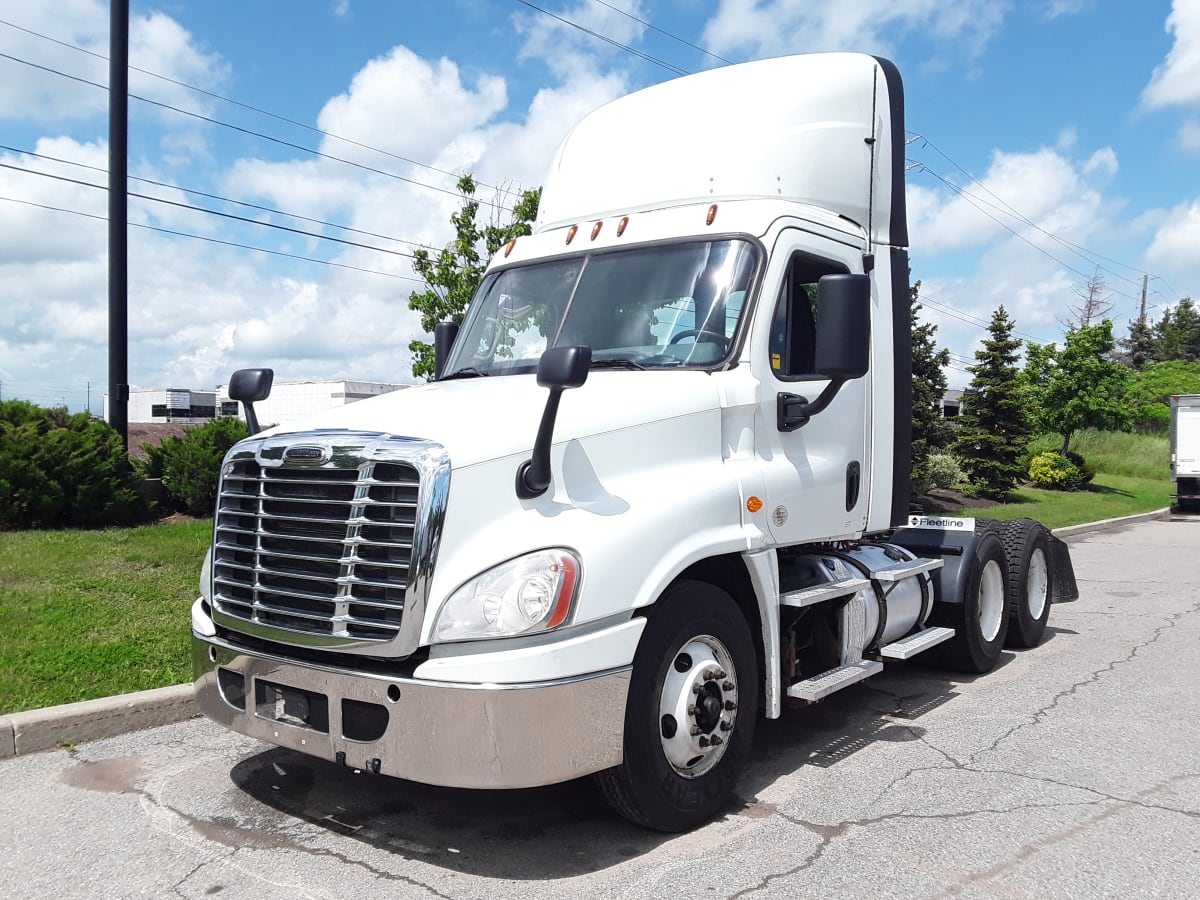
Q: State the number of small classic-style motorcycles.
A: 0